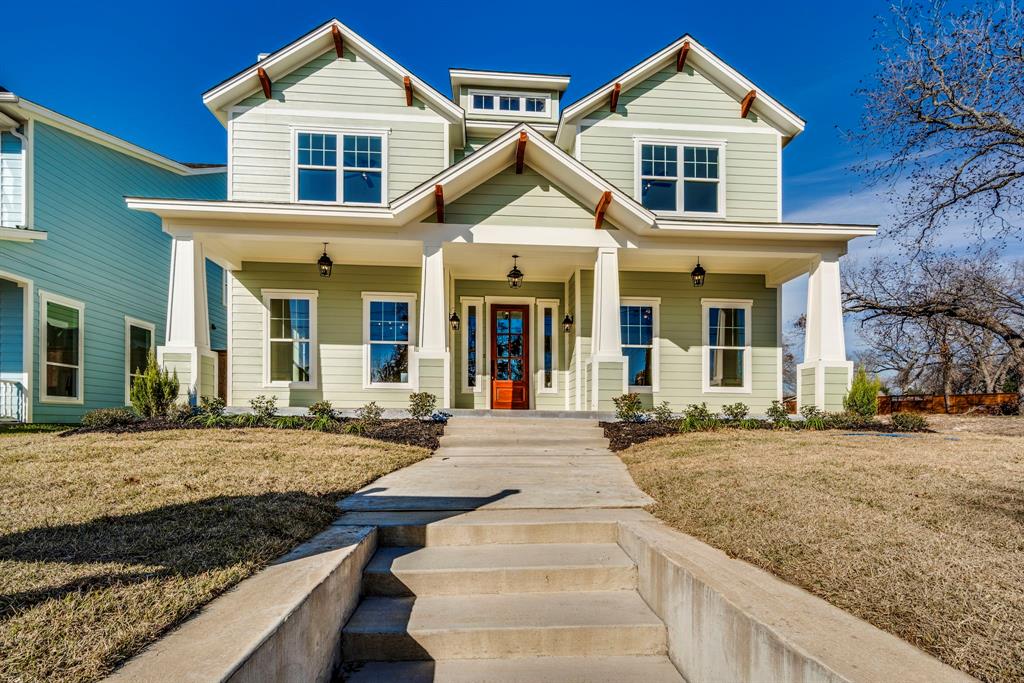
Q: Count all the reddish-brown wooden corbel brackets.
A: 9